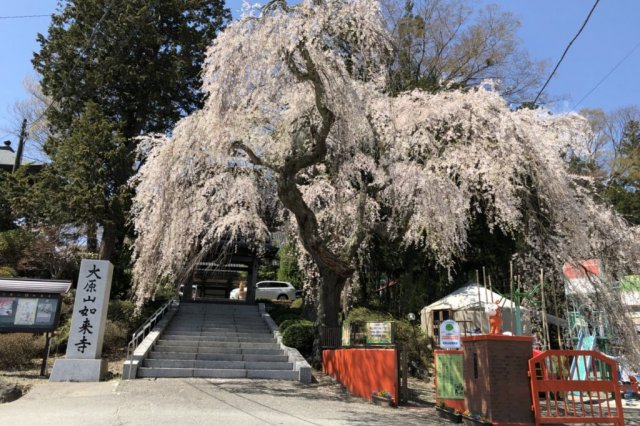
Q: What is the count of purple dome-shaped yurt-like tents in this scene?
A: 0